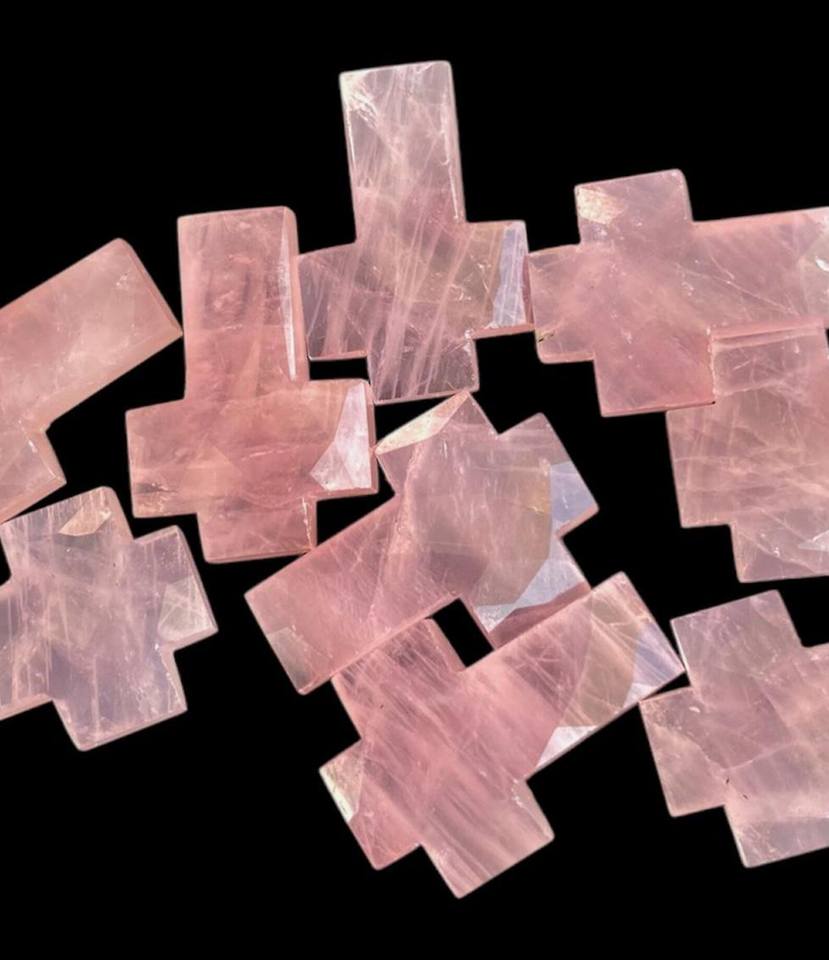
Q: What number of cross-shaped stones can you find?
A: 9